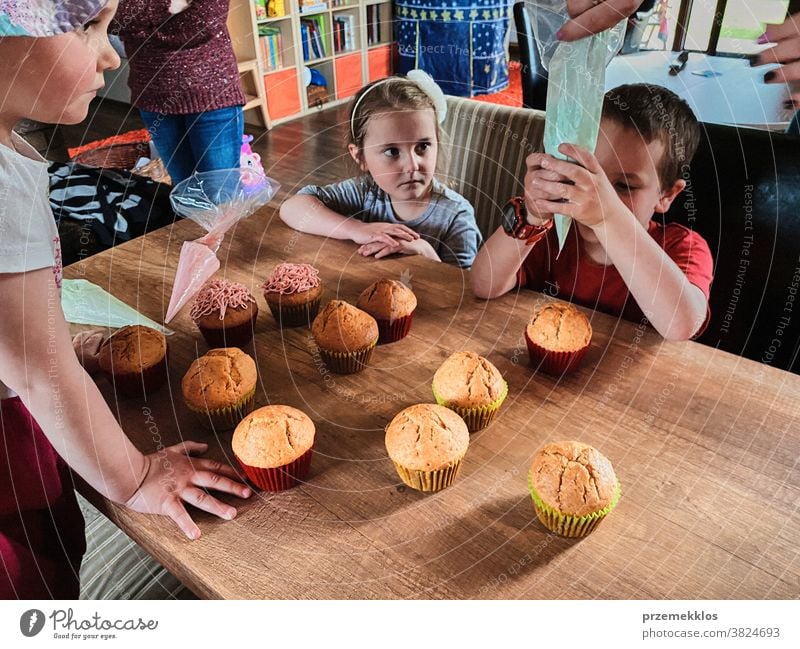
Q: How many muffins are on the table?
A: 11